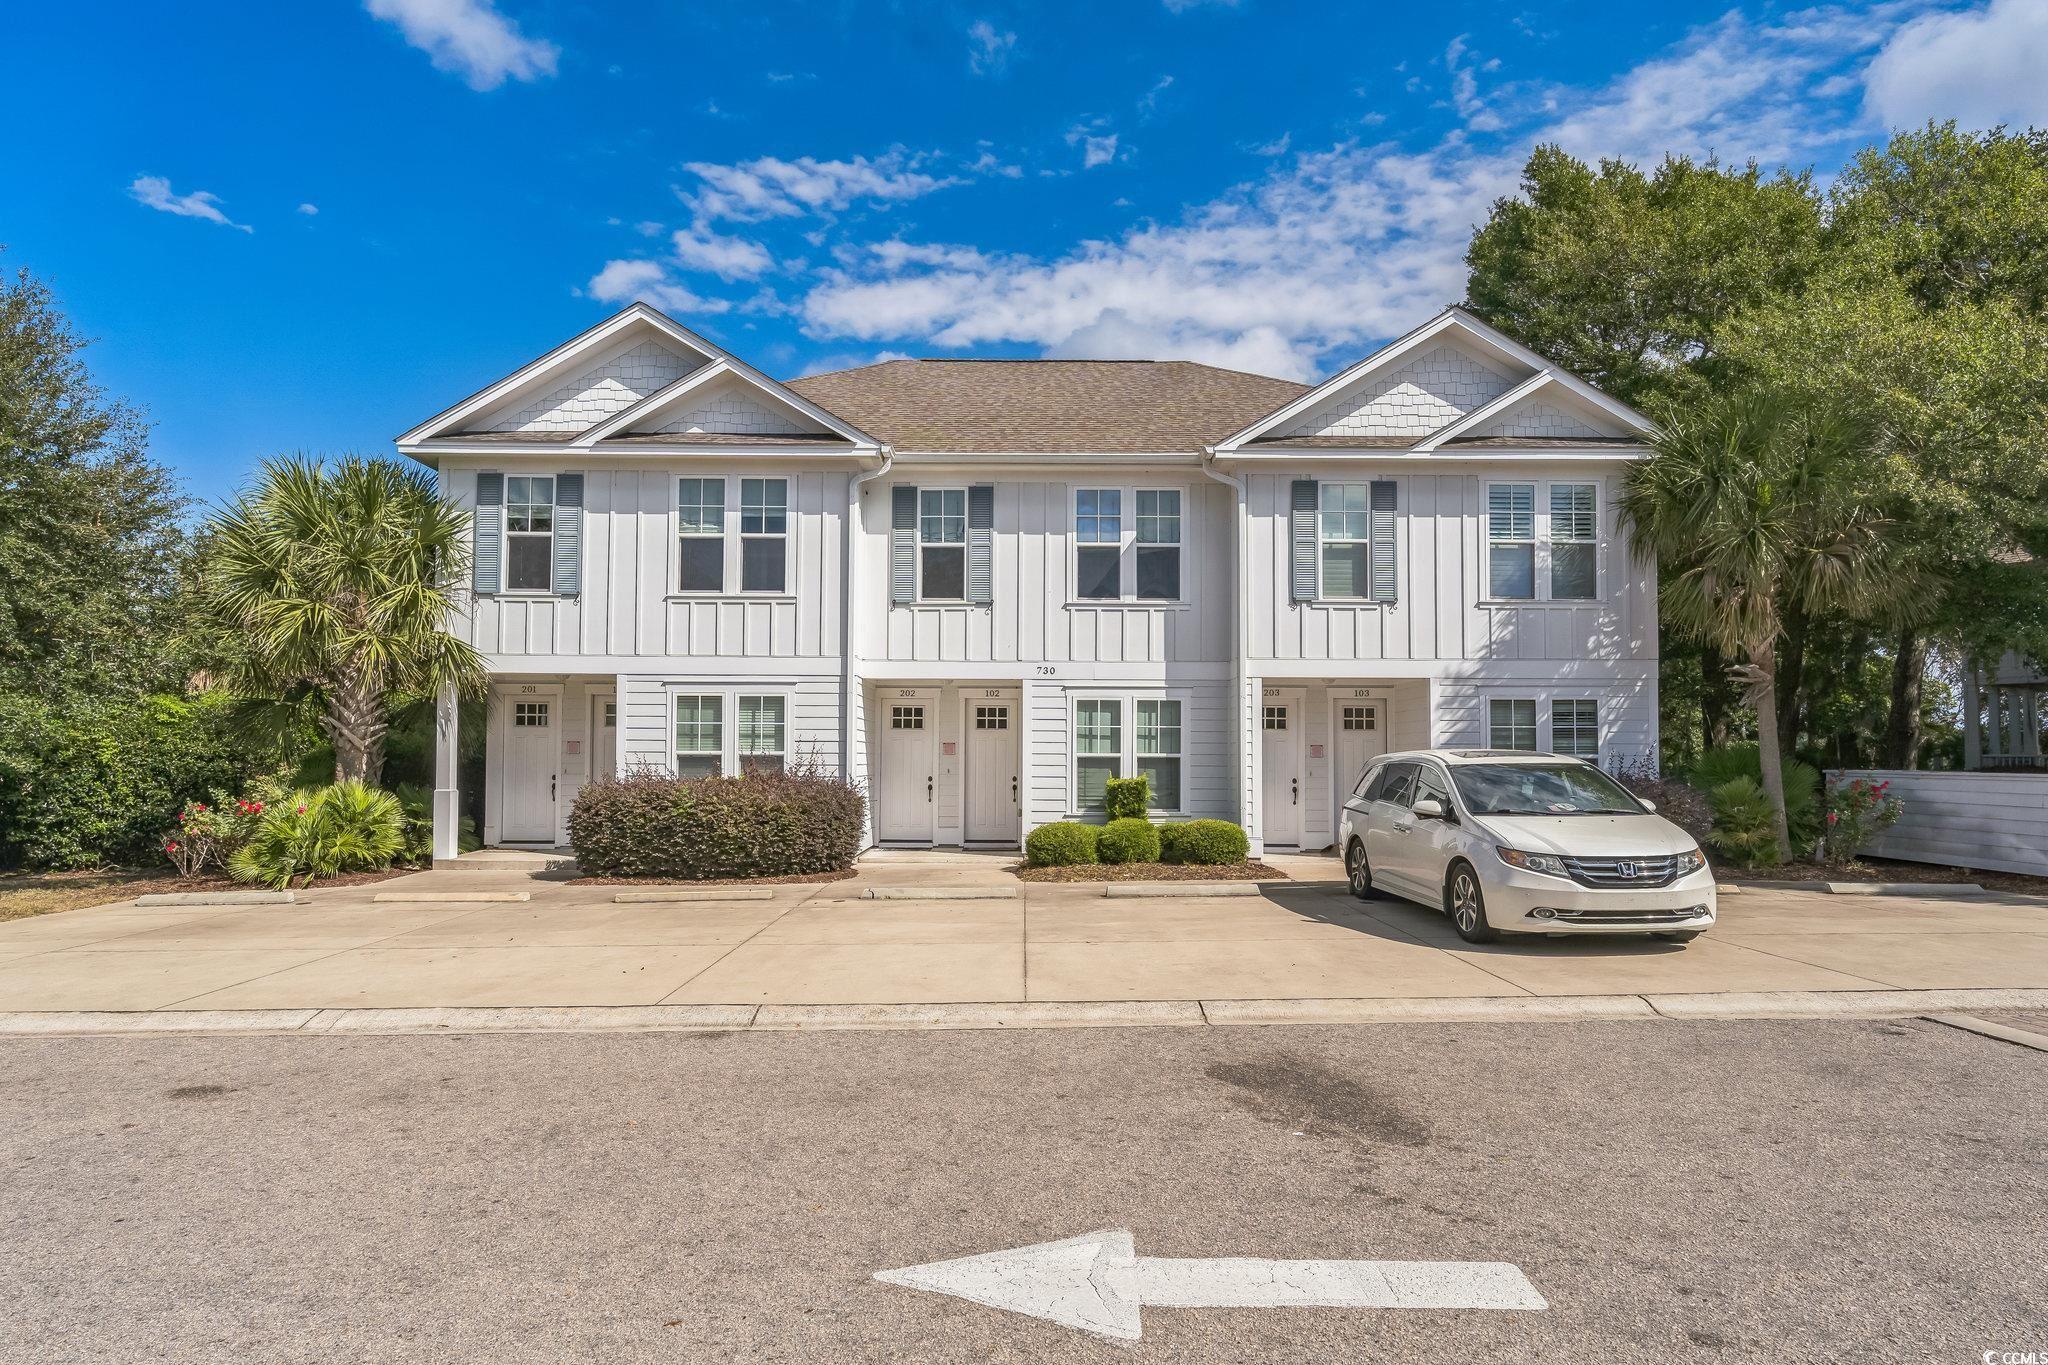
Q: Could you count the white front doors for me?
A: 6